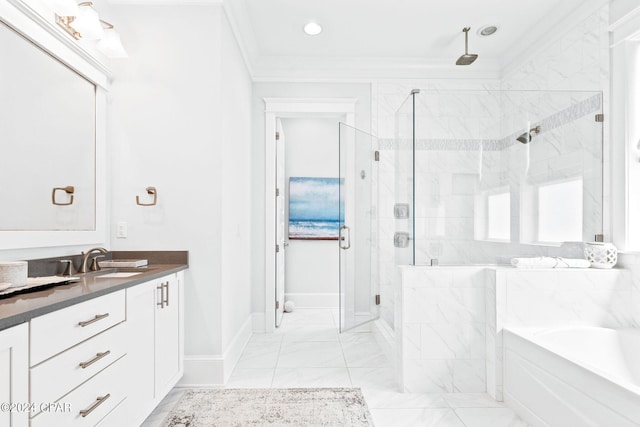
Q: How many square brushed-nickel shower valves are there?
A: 2